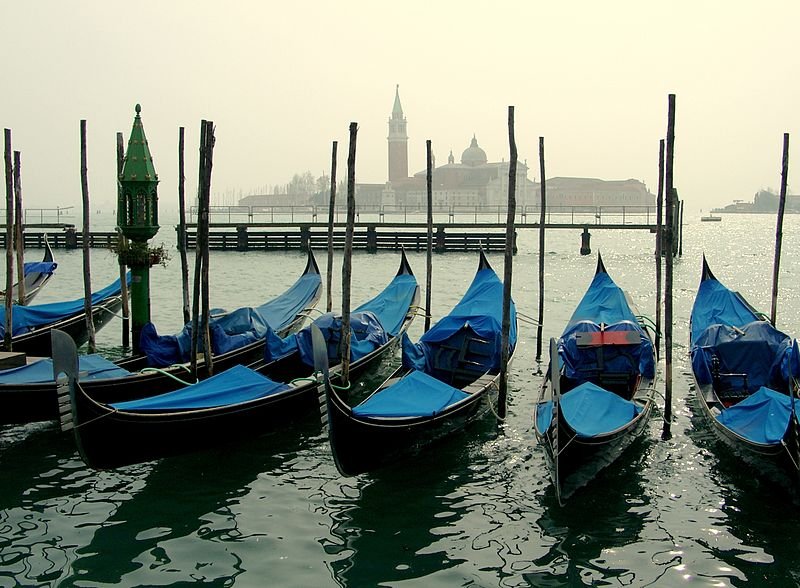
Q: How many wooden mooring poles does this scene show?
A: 15